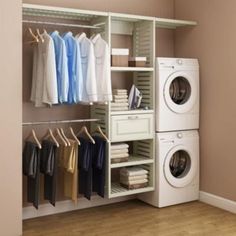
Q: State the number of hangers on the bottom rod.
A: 7